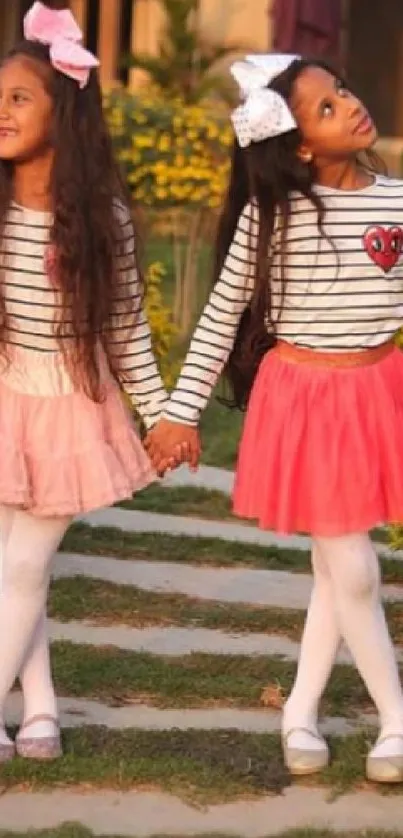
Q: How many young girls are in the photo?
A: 2